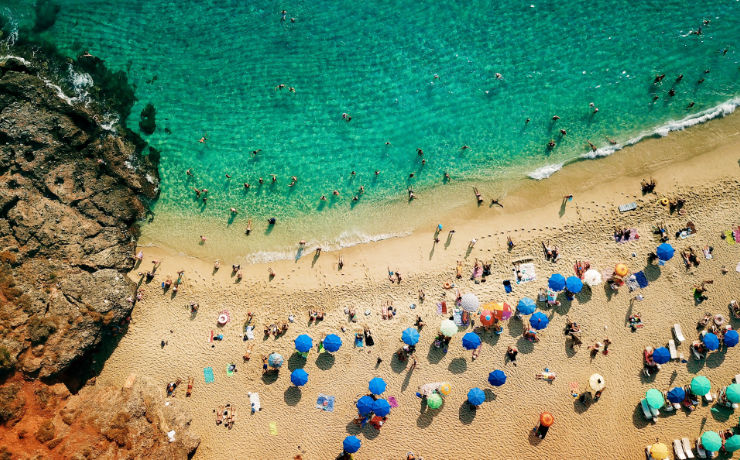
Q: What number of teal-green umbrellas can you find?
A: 5